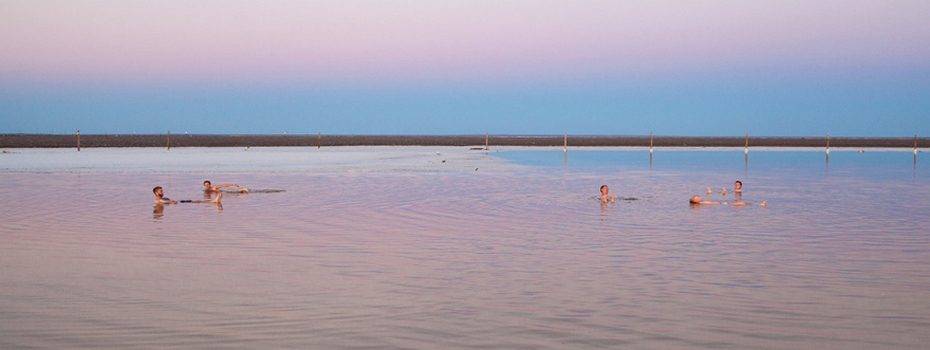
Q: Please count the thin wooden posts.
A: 9